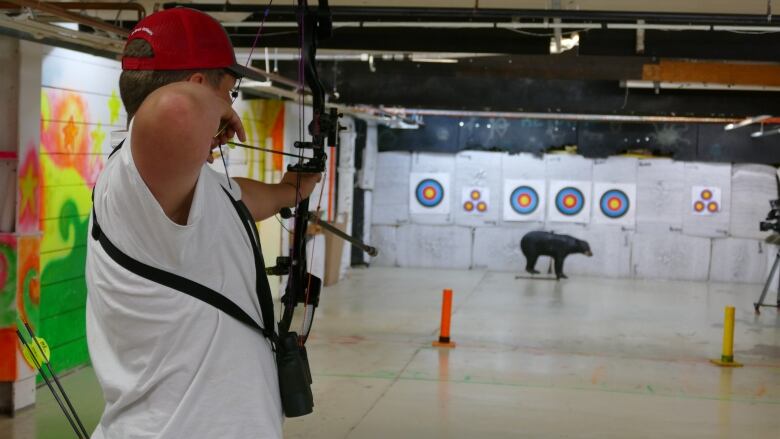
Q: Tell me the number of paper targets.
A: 6